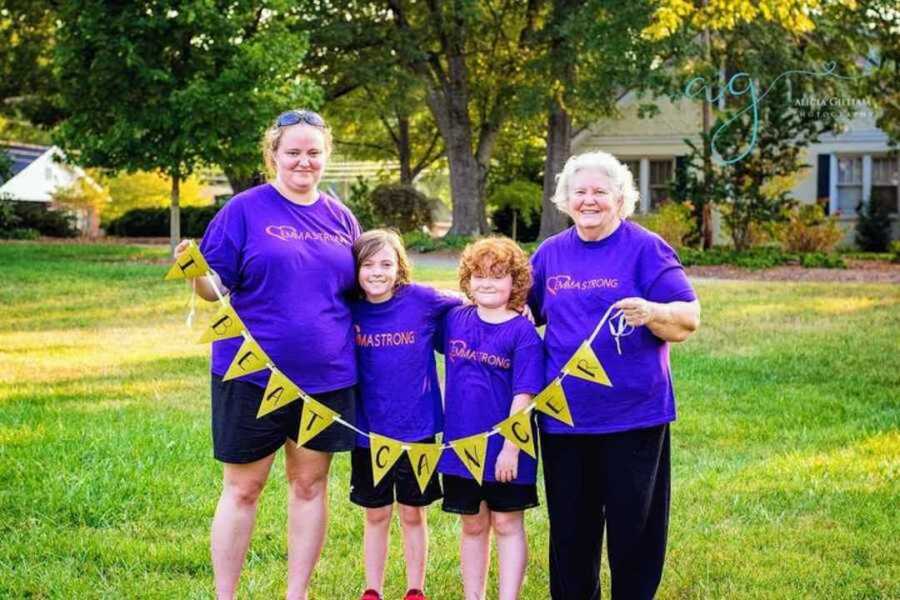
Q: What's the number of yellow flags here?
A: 11